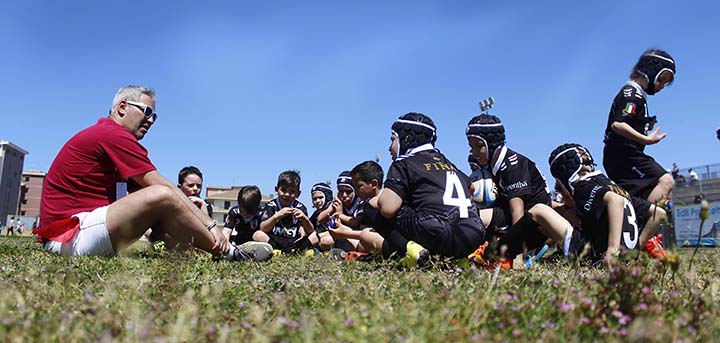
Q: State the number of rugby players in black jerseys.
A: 11